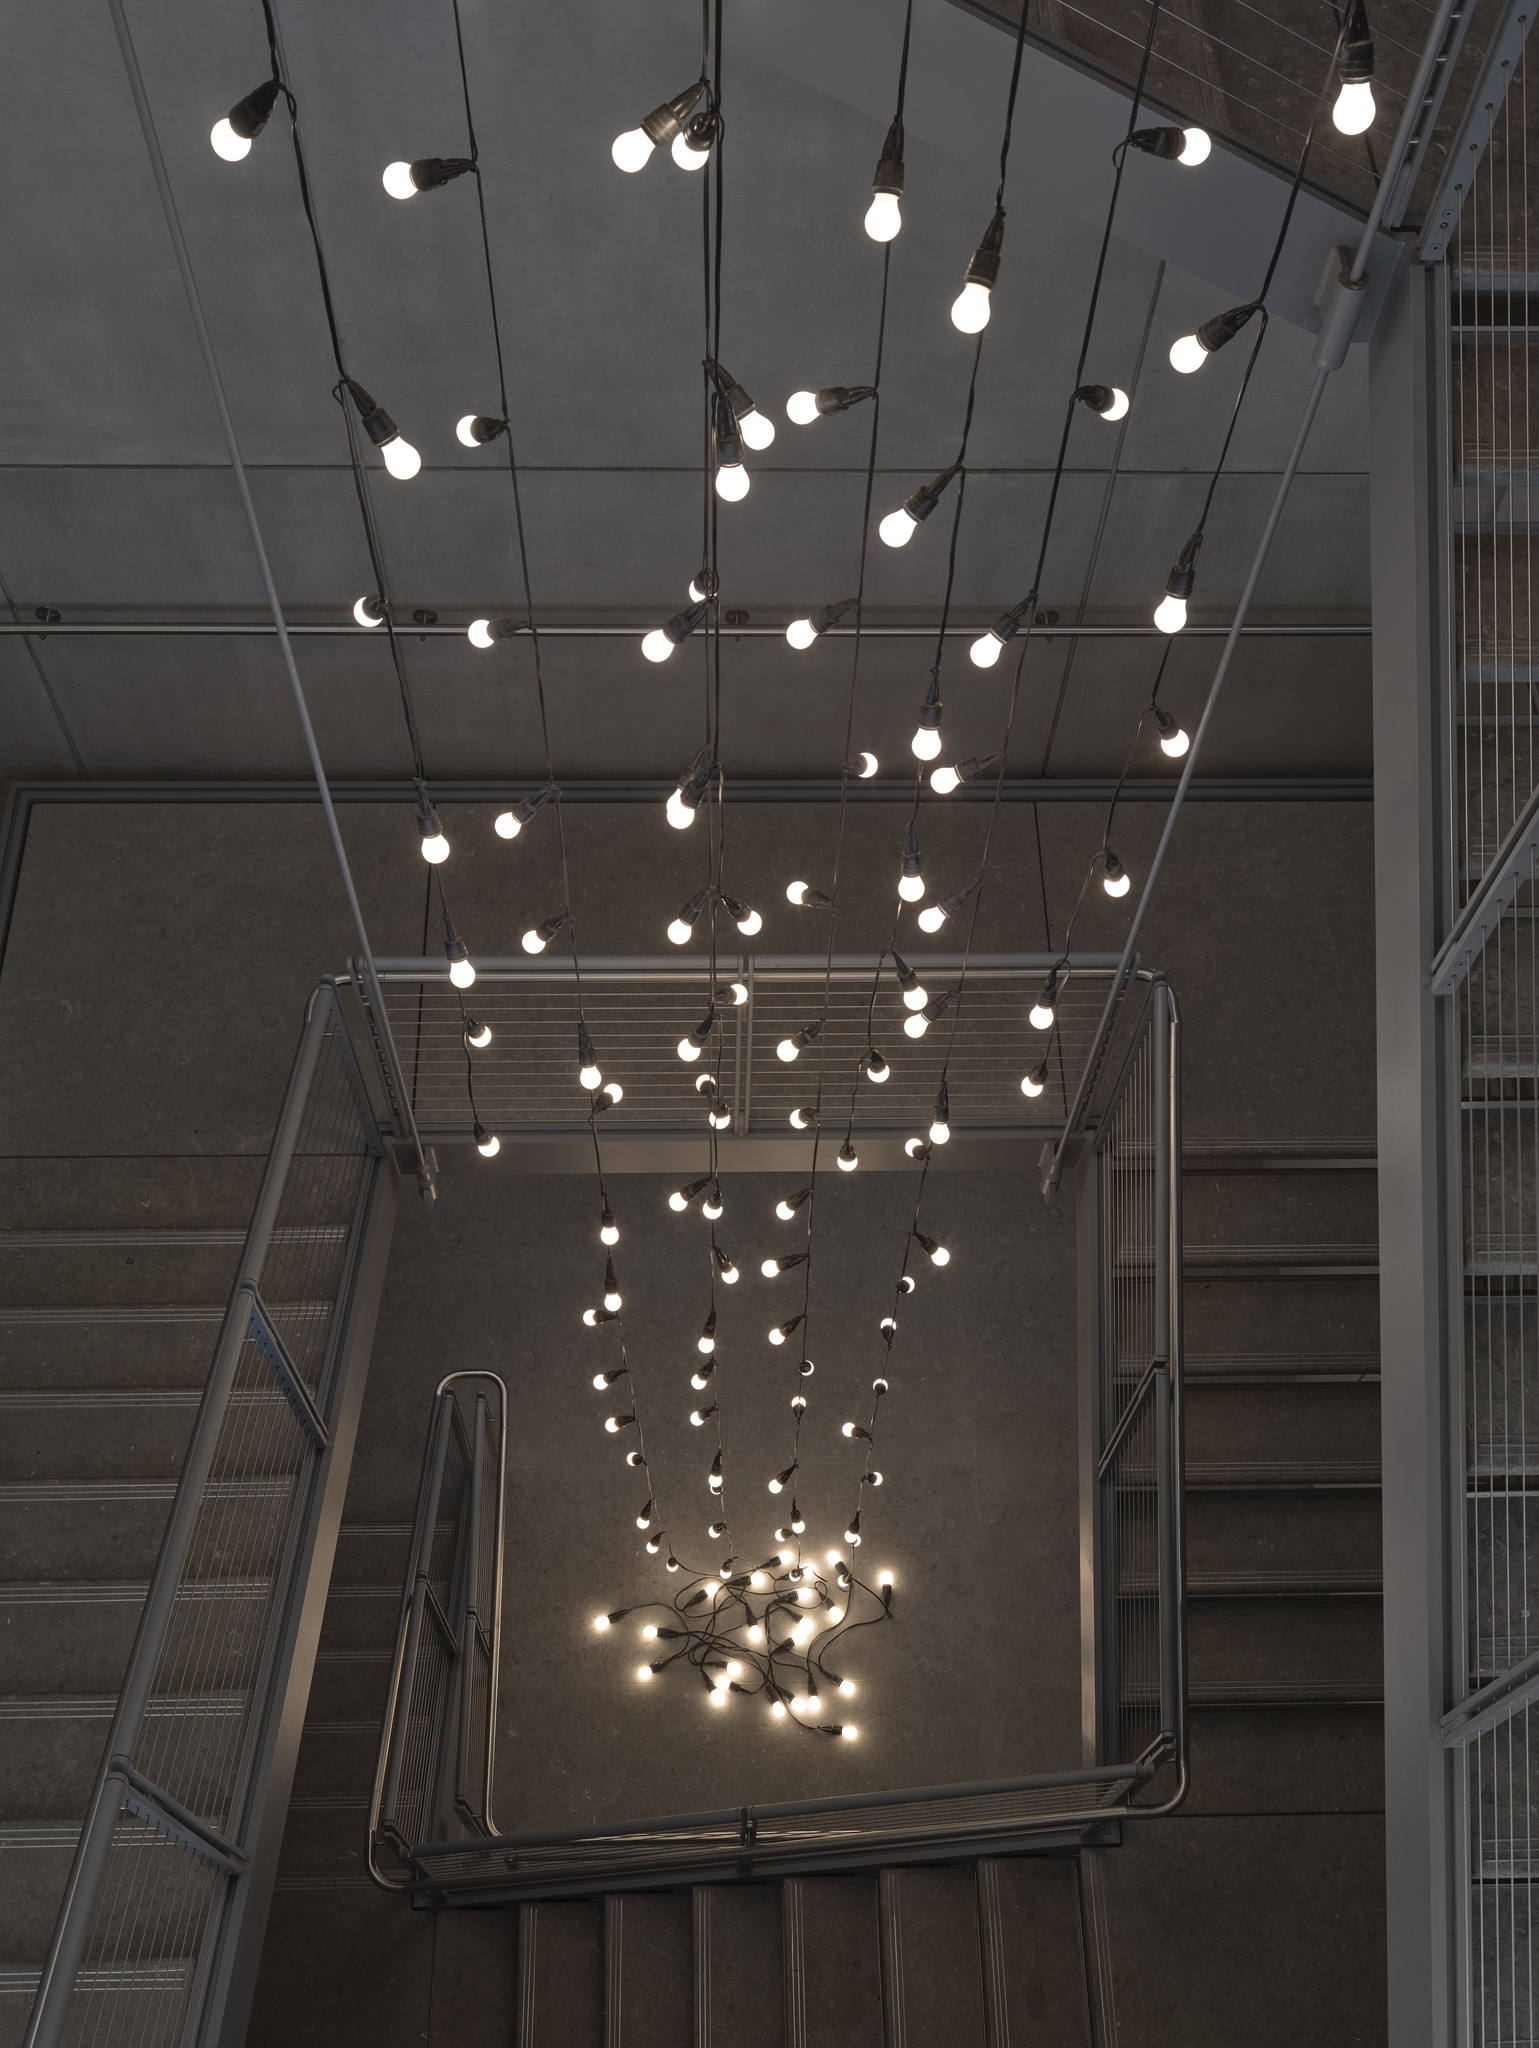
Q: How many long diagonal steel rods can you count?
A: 2